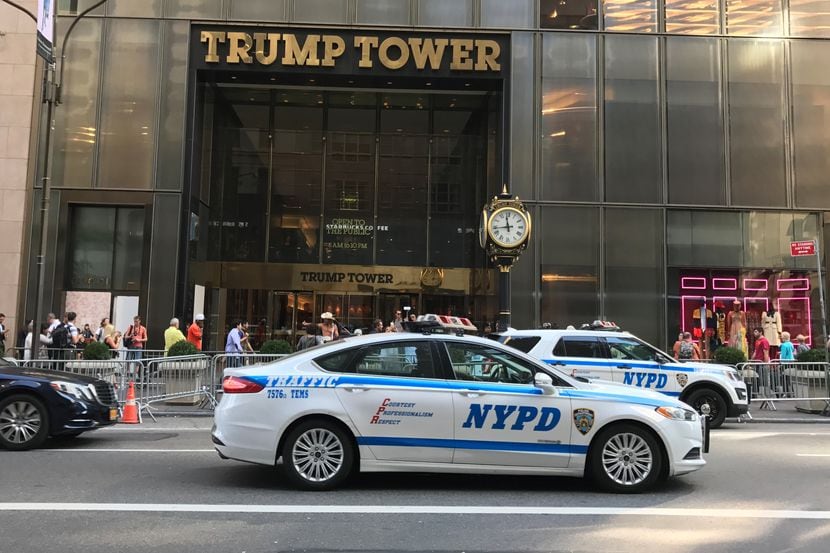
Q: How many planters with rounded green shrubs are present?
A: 5